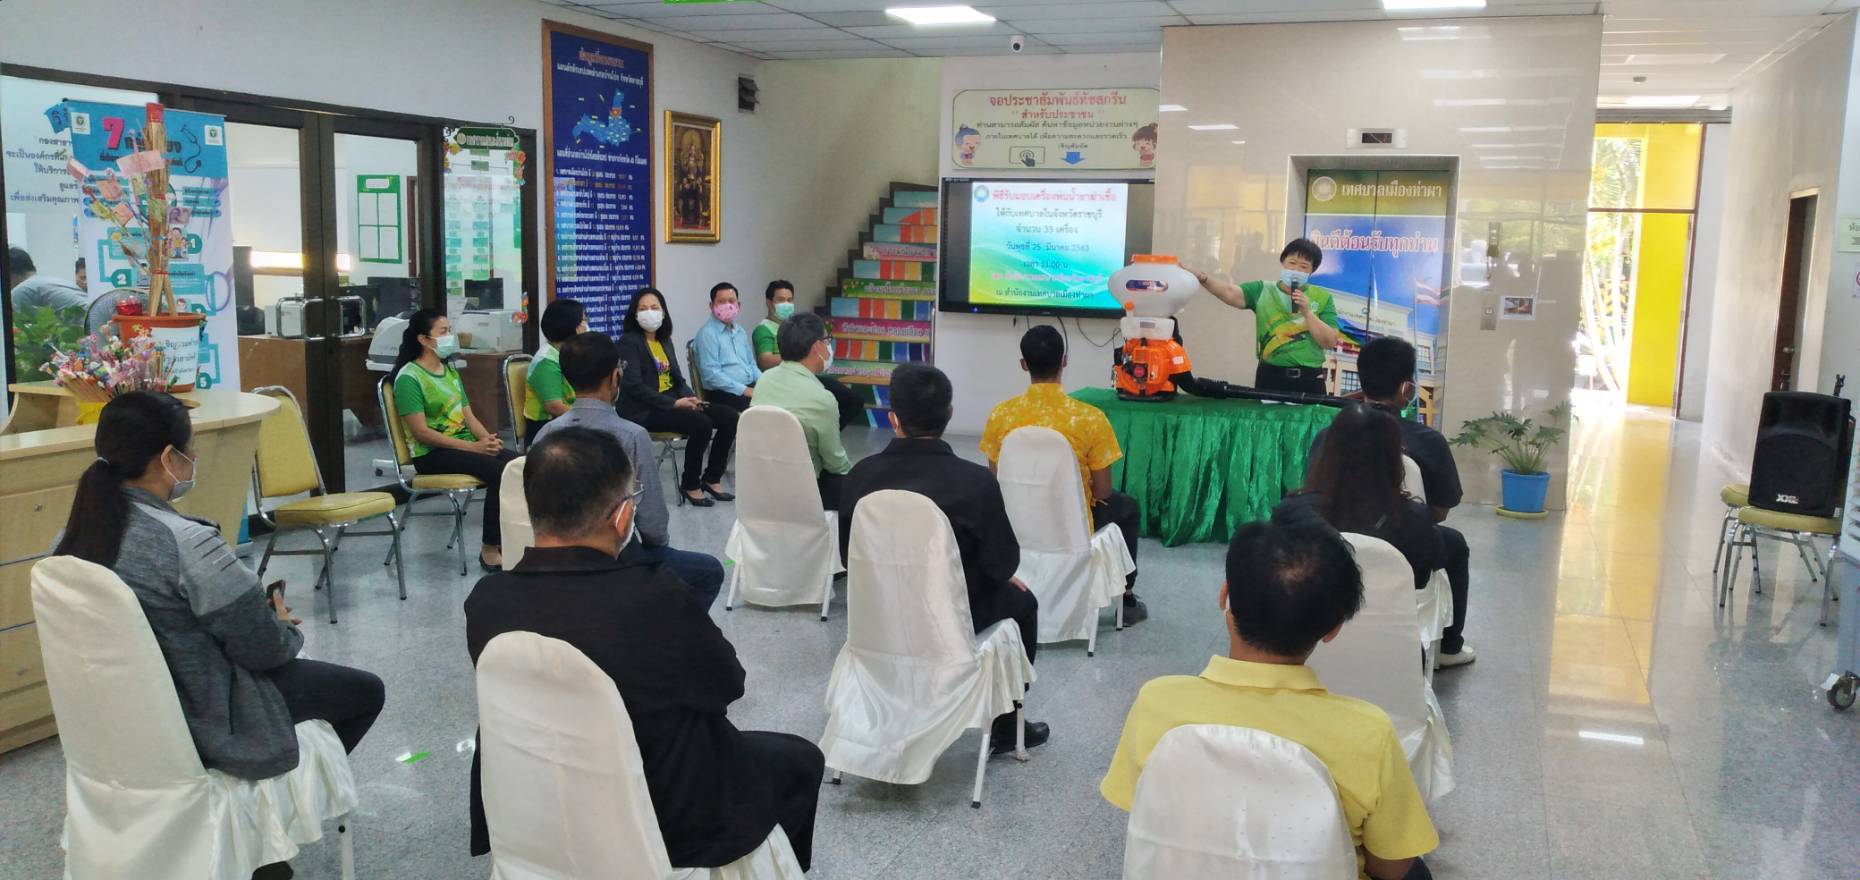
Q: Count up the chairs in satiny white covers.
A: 9